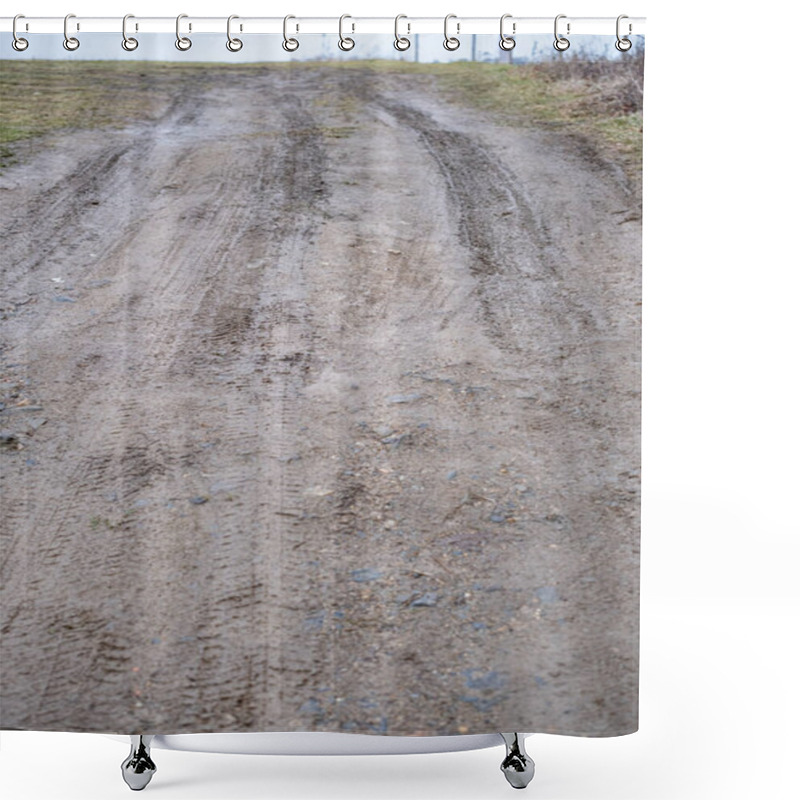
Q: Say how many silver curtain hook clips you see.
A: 12